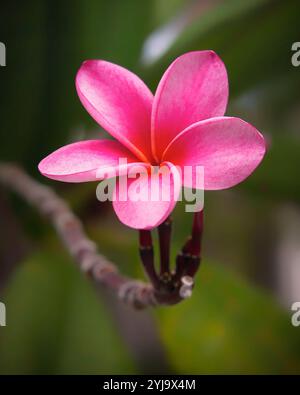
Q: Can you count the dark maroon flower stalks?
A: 3